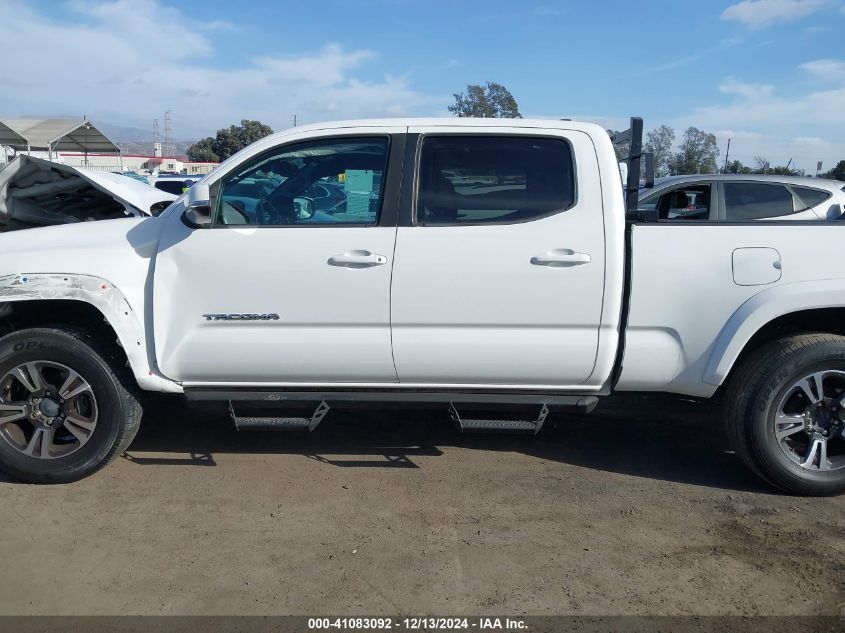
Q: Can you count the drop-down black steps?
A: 2